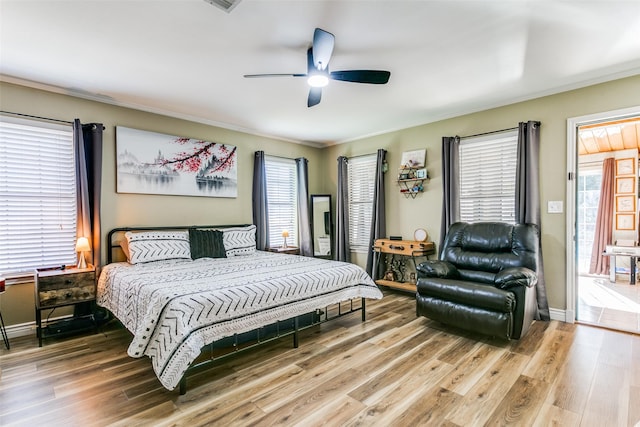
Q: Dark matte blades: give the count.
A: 4